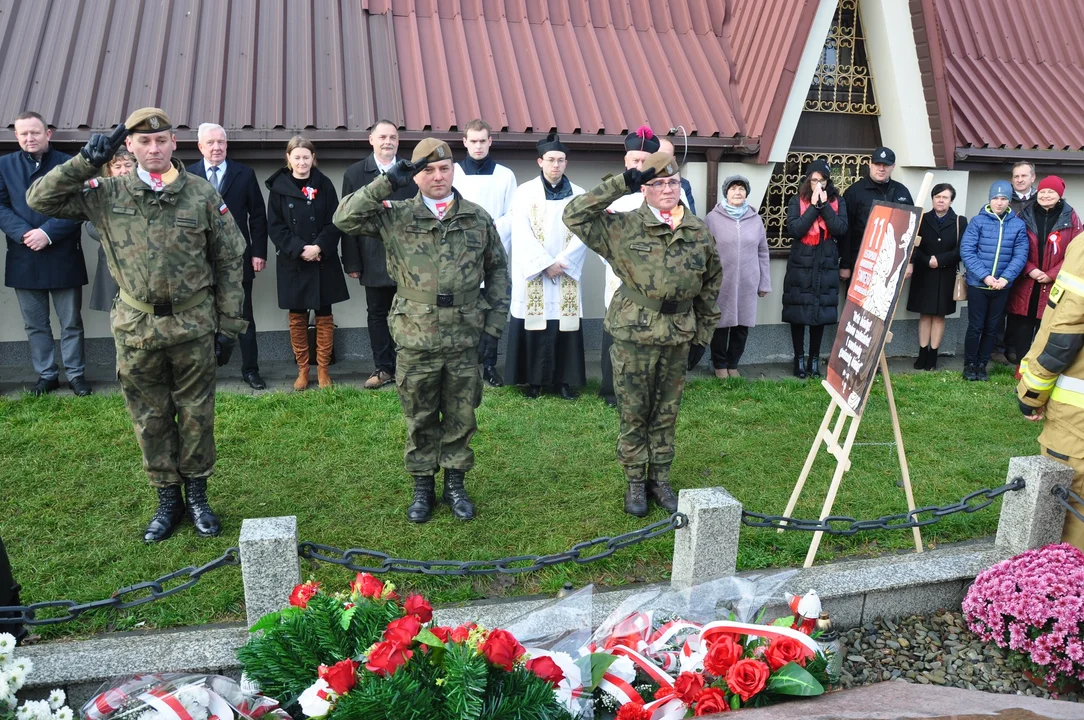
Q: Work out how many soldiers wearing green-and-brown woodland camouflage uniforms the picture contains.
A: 3